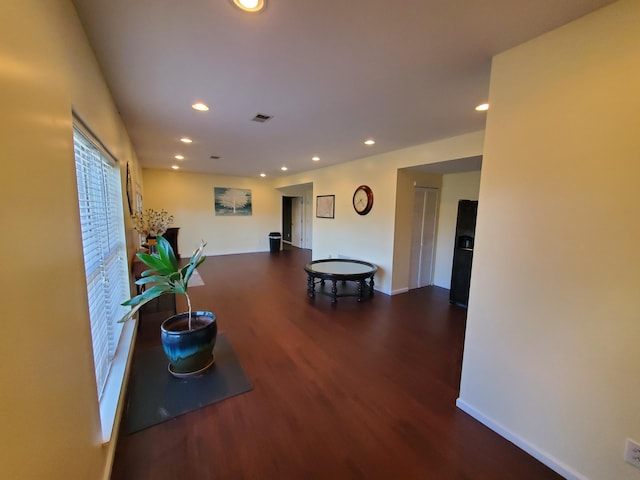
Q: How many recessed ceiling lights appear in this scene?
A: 10